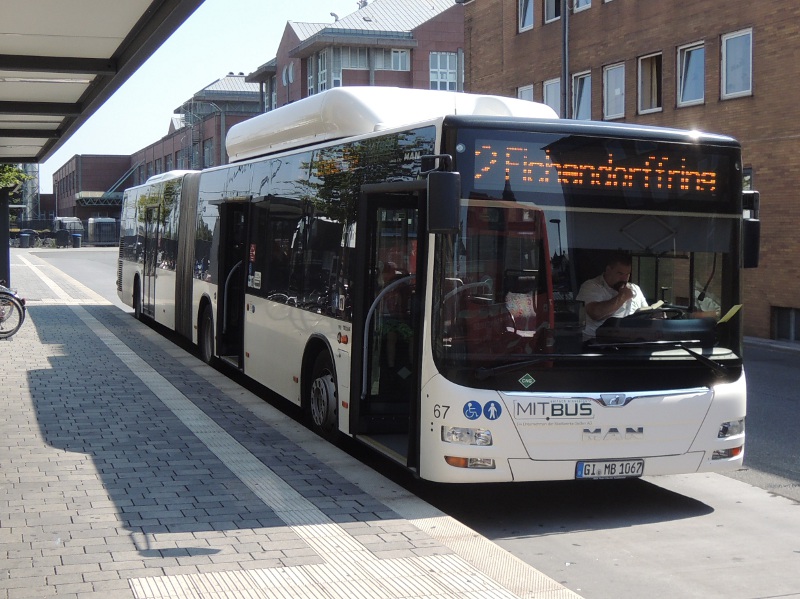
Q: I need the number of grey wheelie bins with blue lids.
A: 2